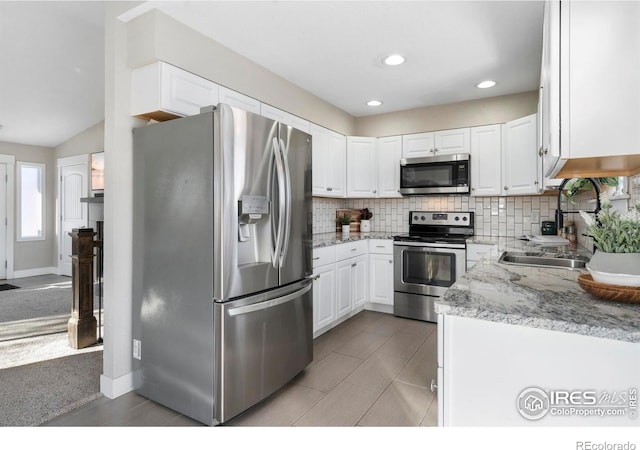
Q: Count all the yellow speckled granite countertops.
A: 0